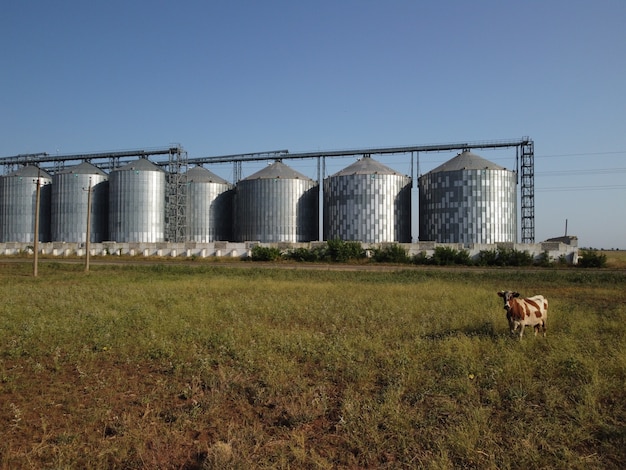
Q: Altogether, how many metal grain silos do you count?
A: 7